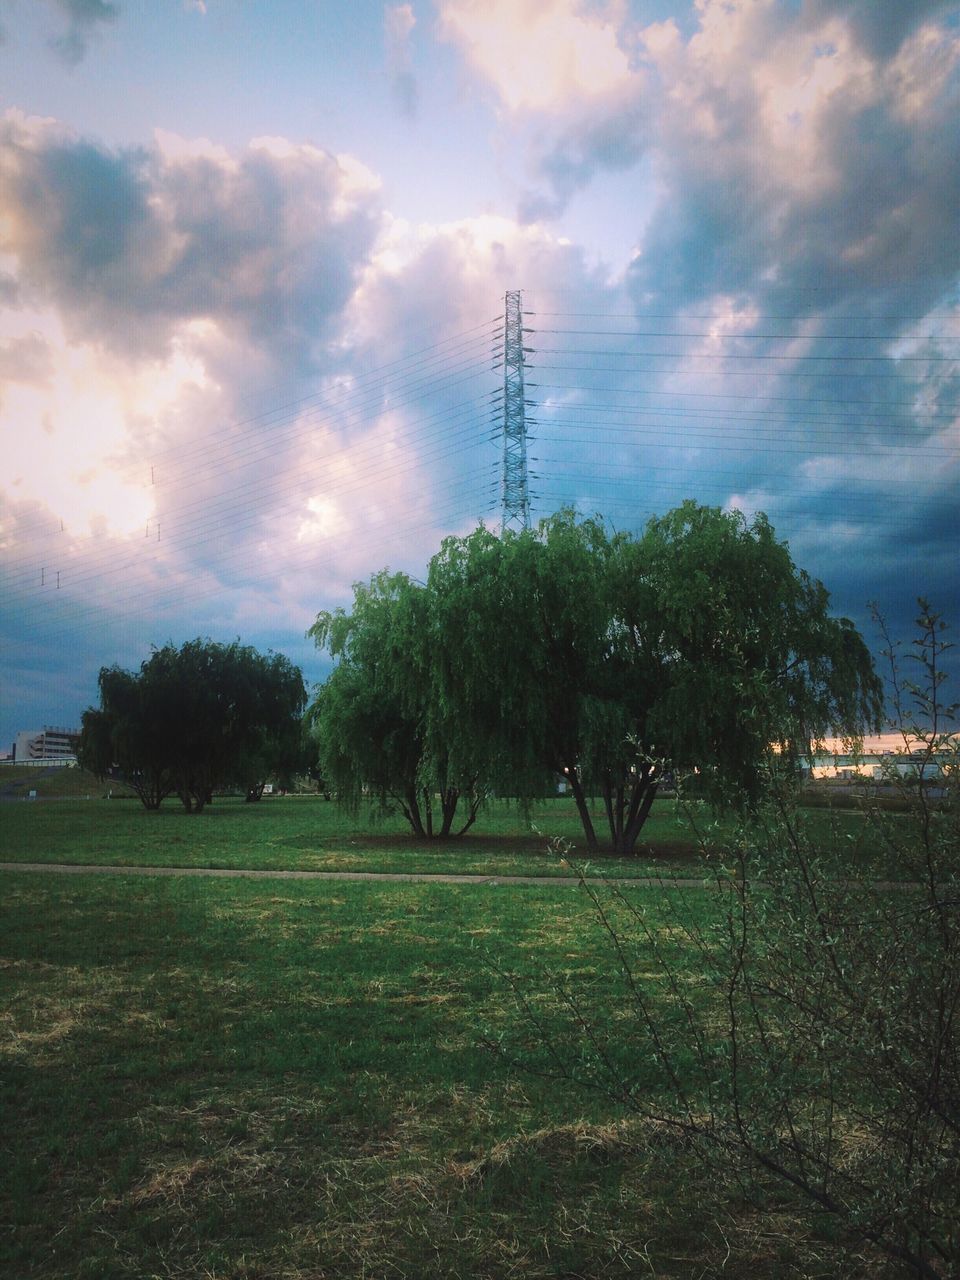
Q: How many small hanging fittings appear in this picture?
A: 6